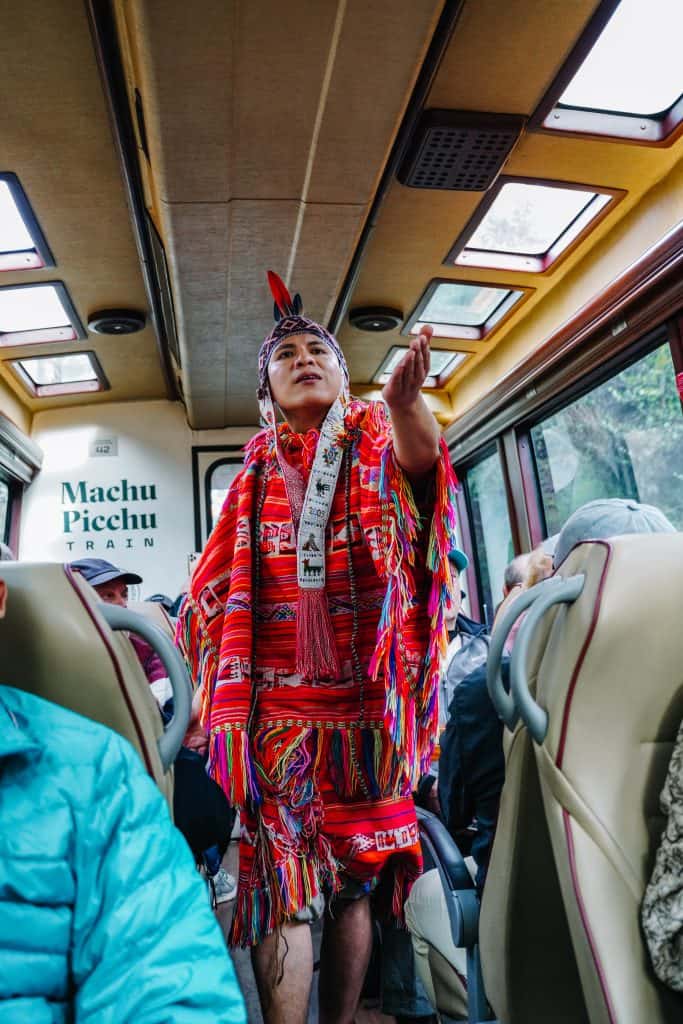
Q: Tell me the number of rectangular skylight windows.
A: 7